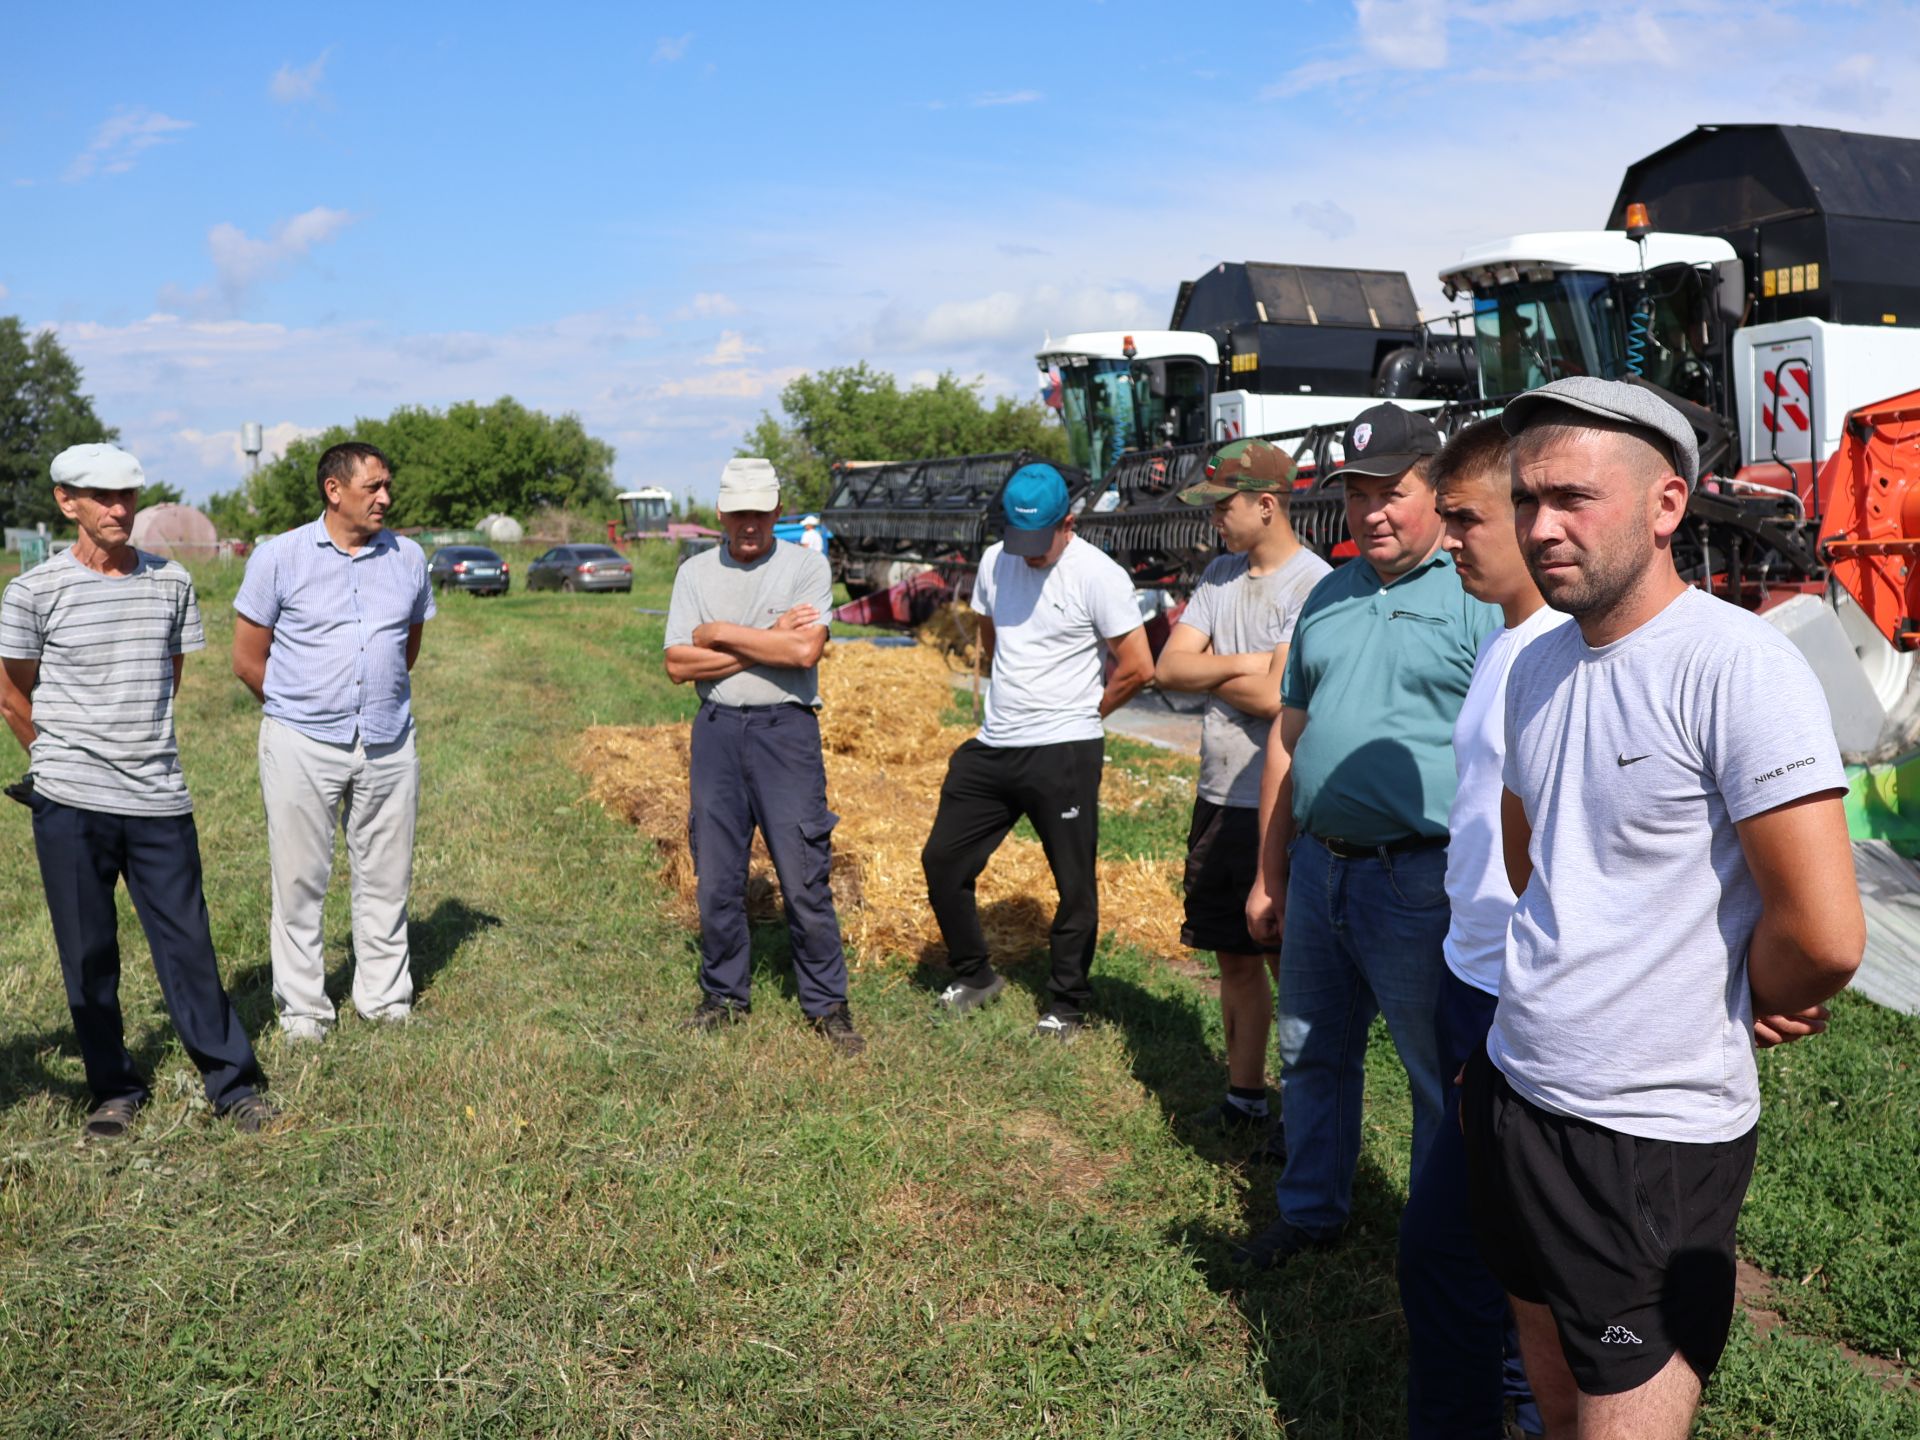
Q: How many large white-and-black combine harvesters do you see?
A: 2